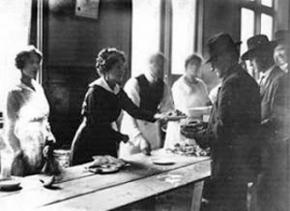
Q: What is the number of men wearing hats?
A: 3